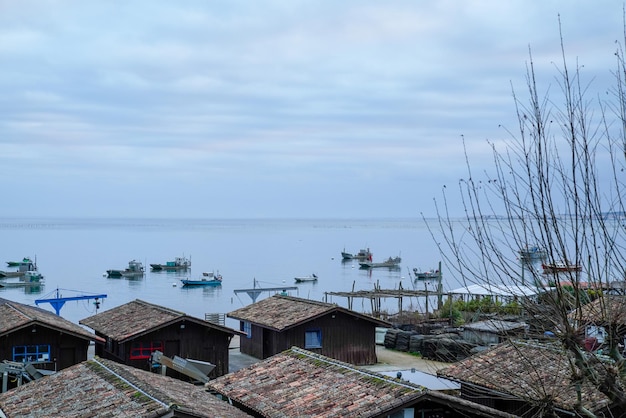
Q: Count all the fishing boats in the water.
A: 12